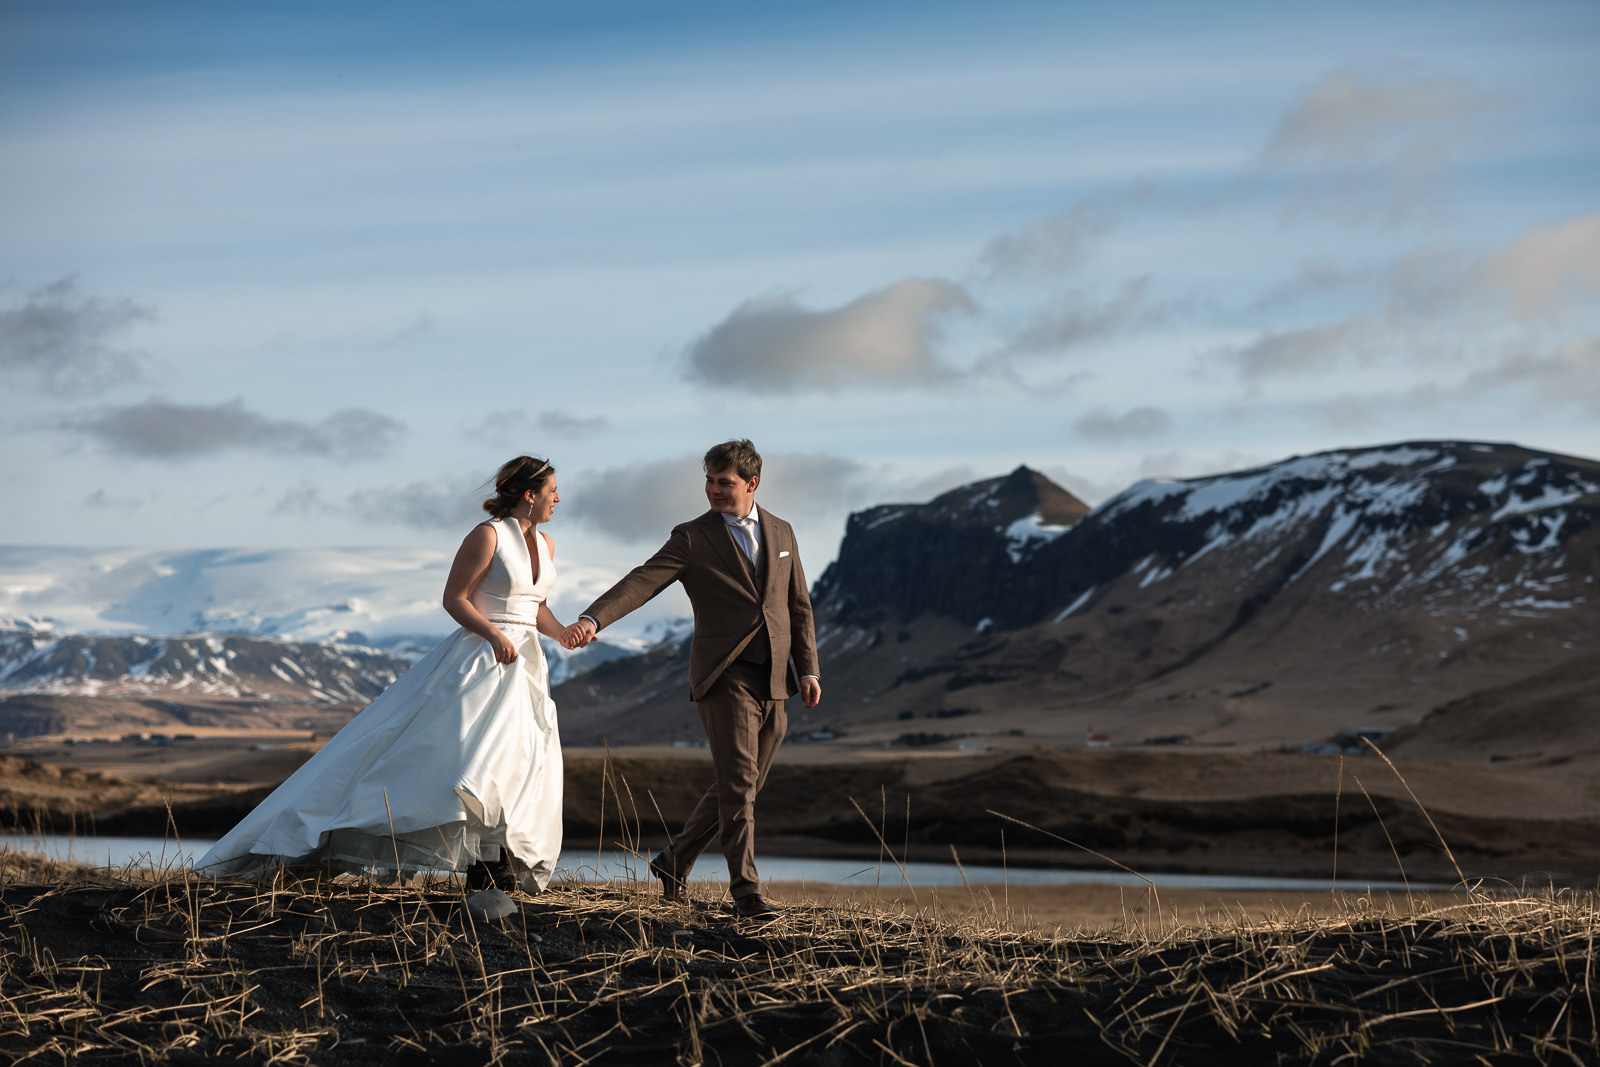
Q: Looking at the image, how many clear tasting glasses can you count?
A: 0